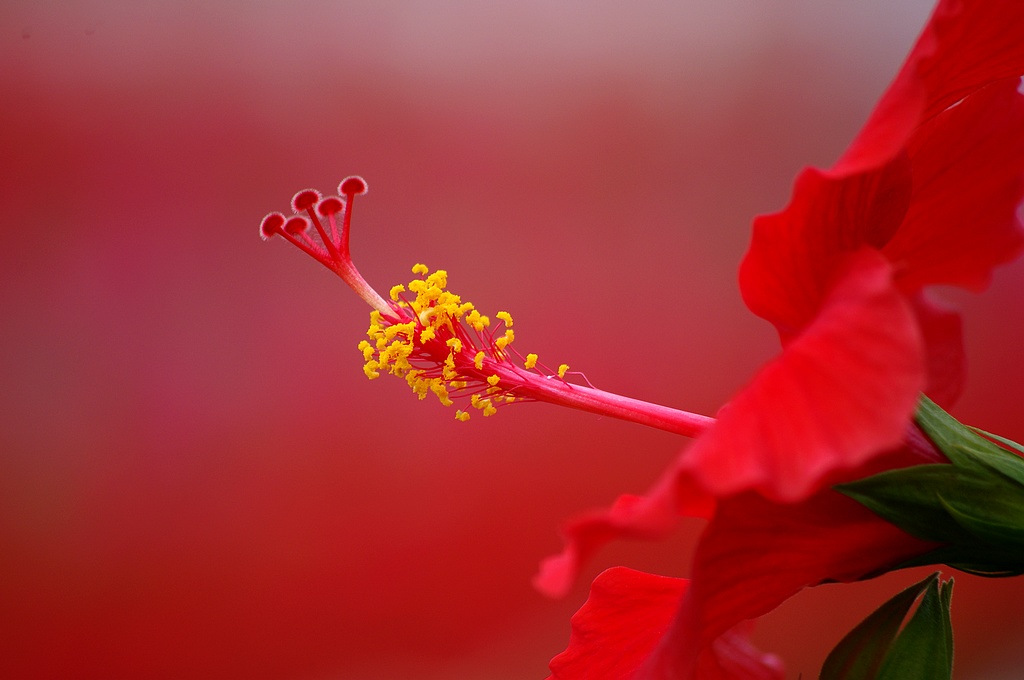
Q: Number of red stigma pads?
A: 5